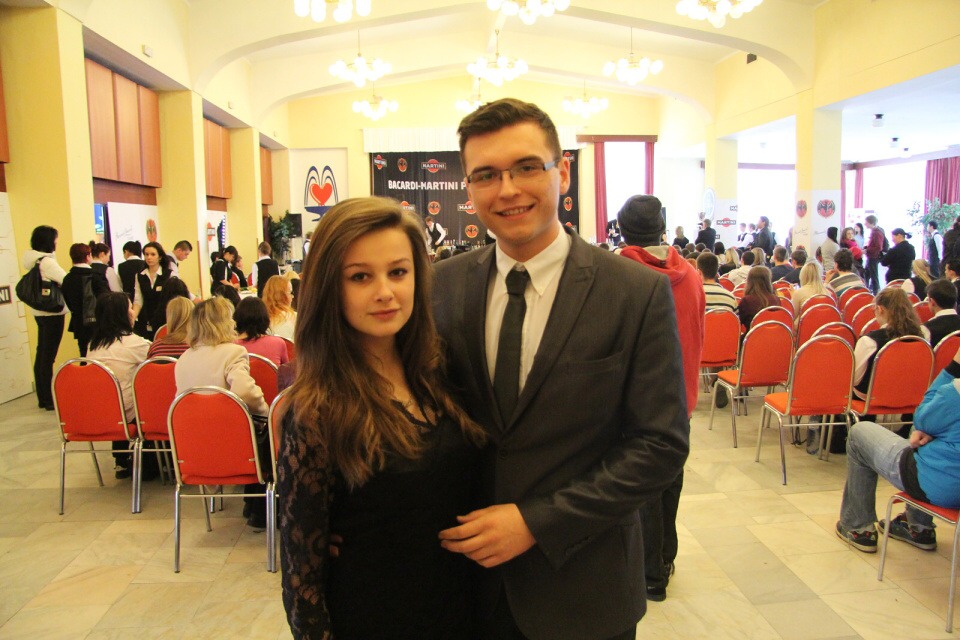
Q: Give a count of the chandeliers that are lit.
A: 9